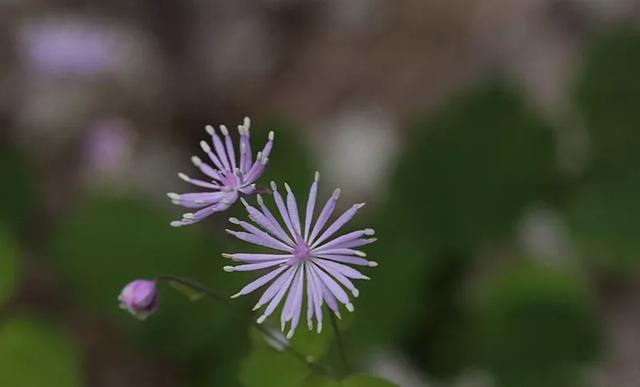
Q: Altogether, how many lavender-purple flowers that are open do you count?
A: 2